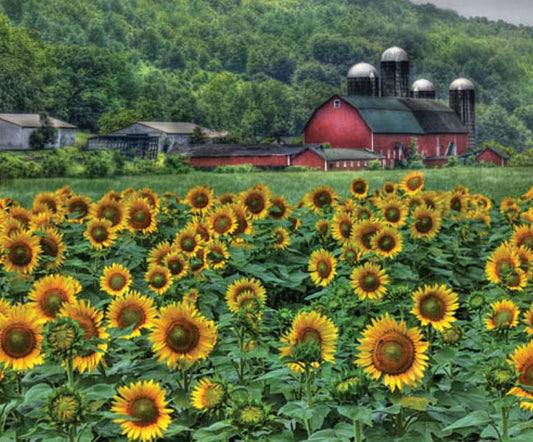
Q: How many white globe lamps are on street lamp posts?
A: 0